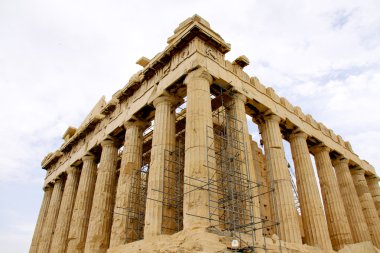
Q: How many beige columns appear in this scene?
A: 15